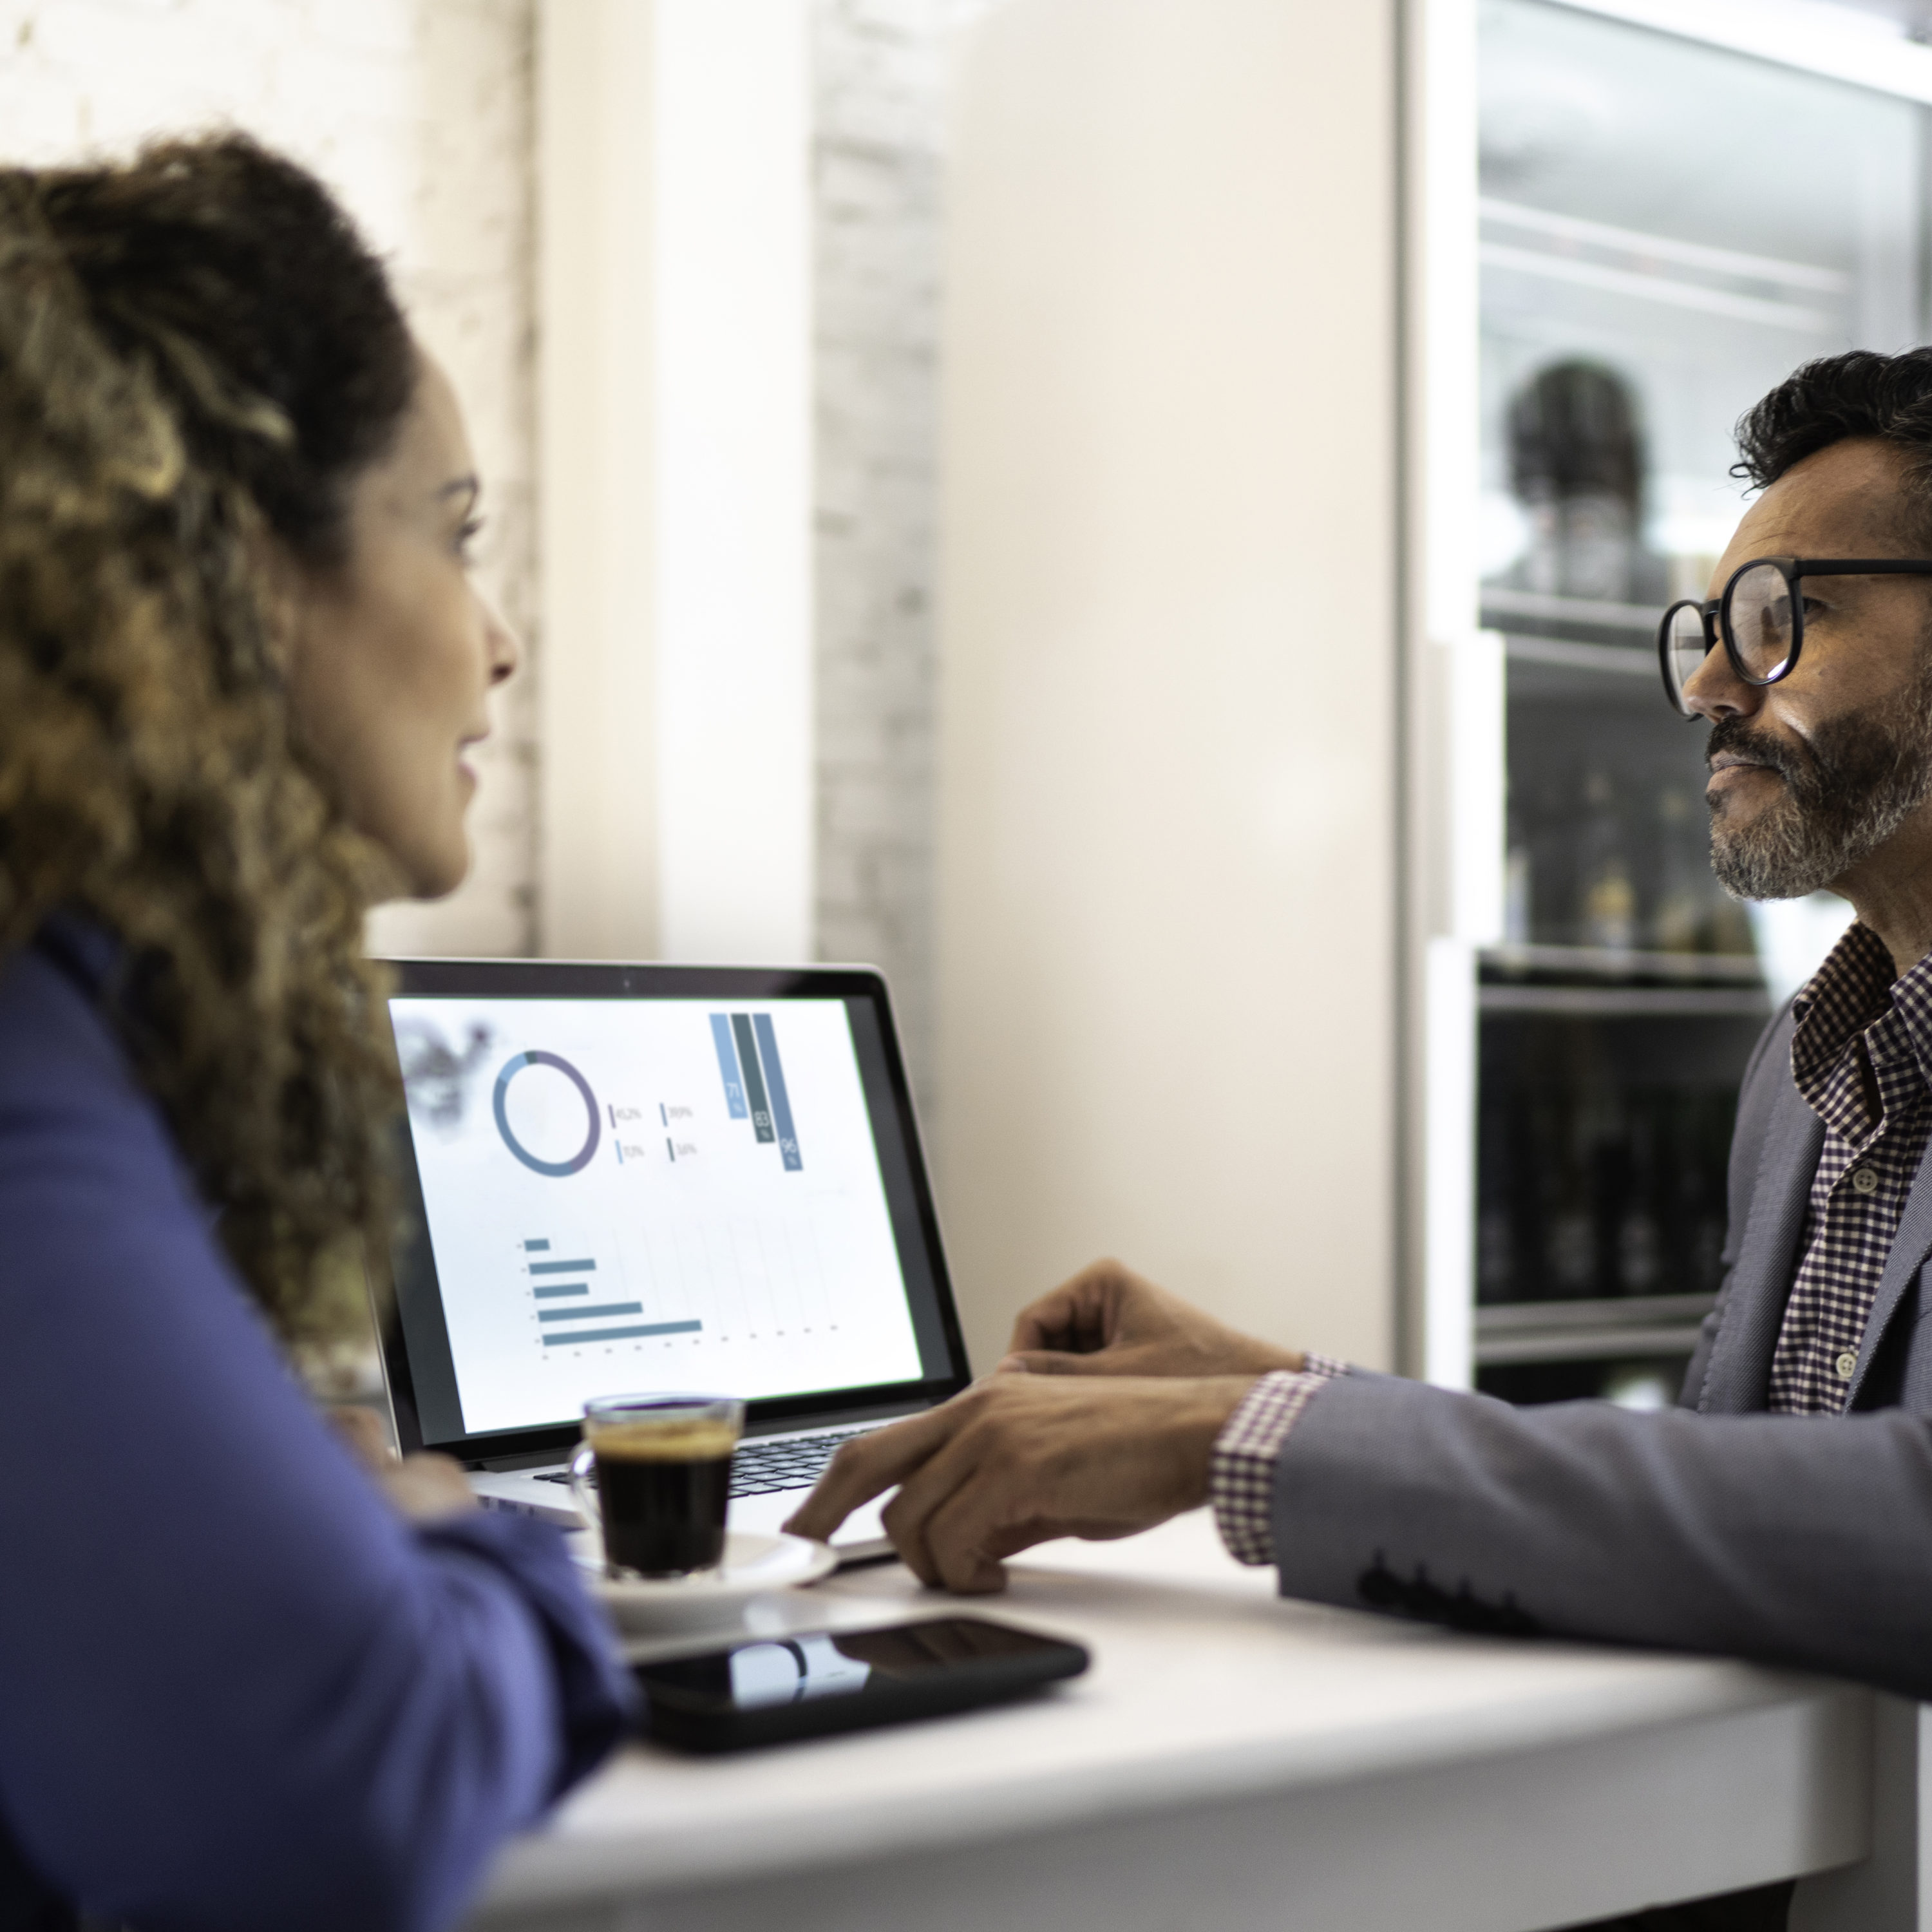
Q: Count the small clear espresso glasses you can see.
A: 1